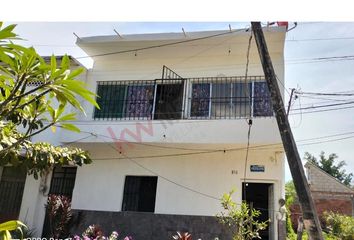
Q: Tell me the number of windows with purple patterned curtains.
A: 3